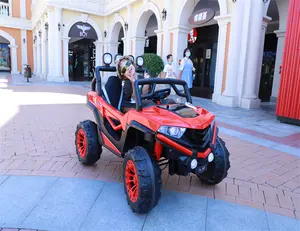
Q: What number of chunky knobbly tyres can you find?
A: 3